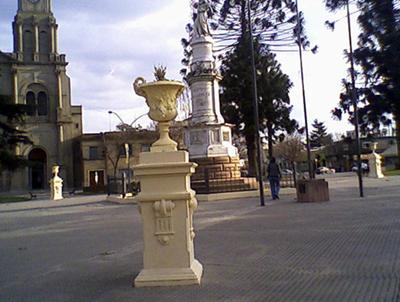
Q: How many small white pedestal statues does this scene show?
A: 3